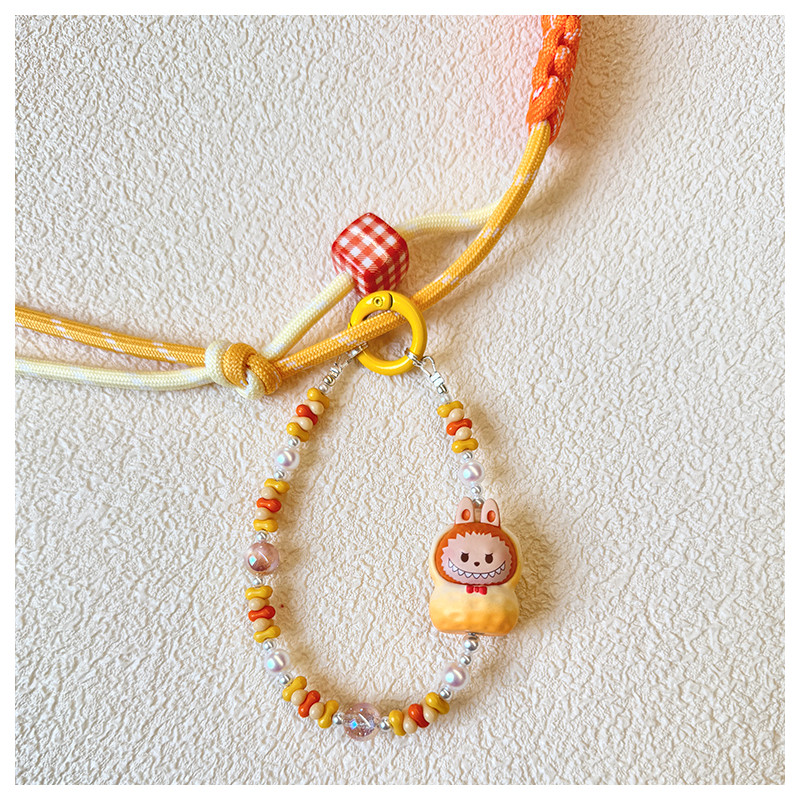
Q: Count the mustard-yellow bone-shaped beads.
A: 12